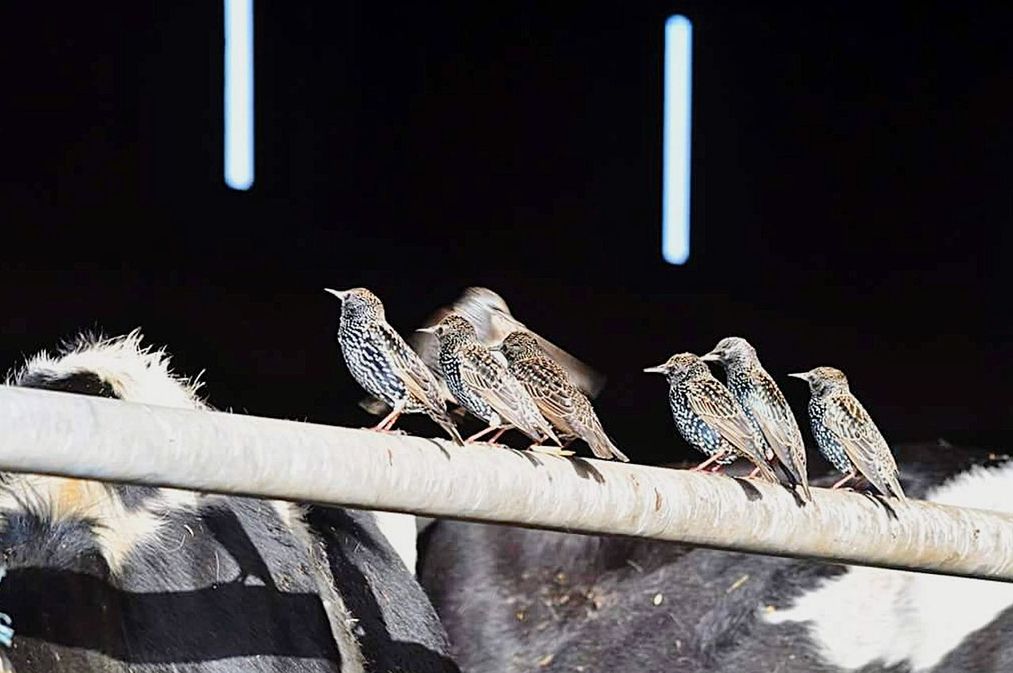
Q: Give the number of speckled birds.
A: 6